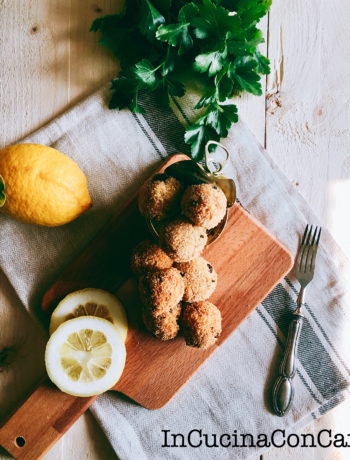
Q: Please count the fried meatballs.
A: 8